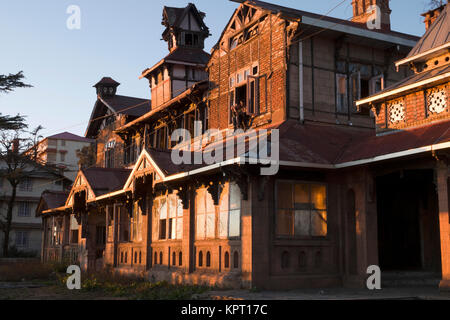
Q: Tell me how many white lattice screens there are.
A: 2